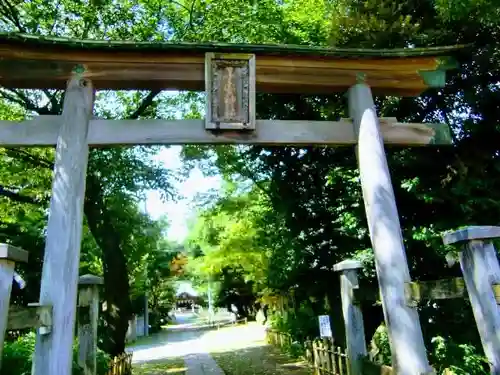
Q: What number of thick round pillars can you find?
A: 2